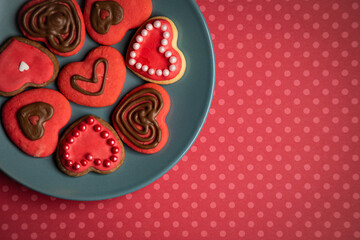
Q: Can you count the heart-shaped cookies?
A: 8